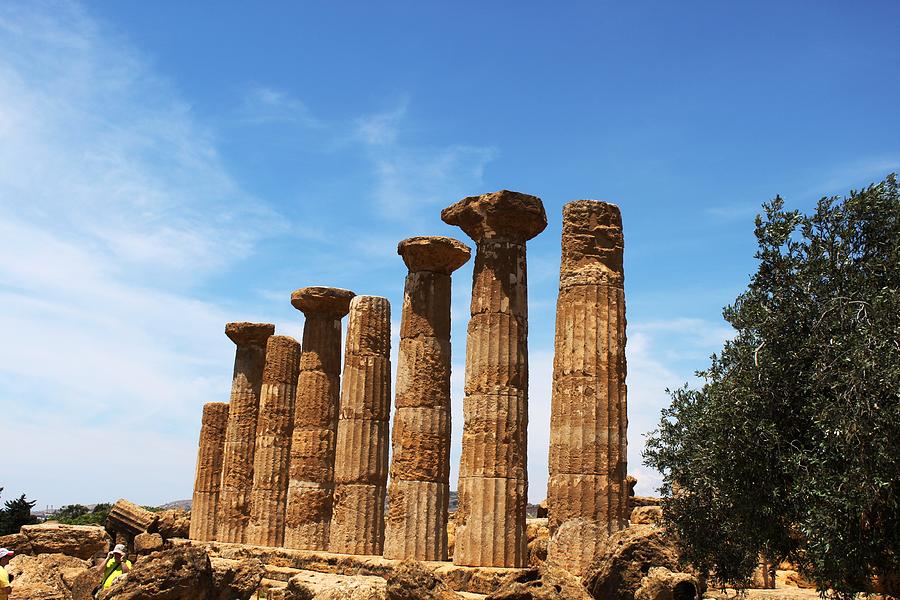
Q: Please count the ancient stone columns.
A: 8